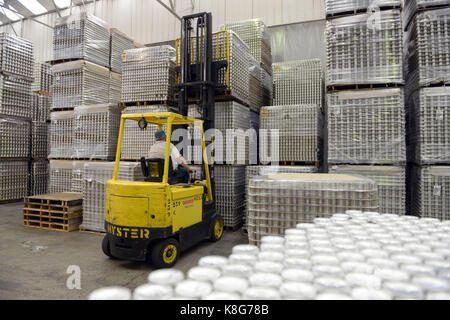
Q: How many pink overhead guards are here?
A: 0